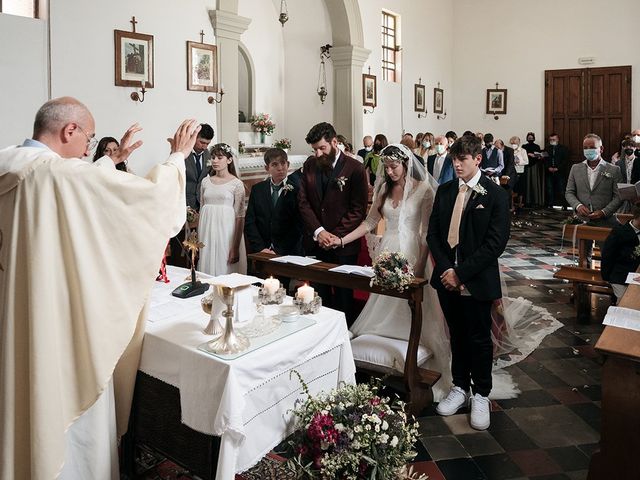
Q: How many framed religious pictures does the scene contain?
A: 6